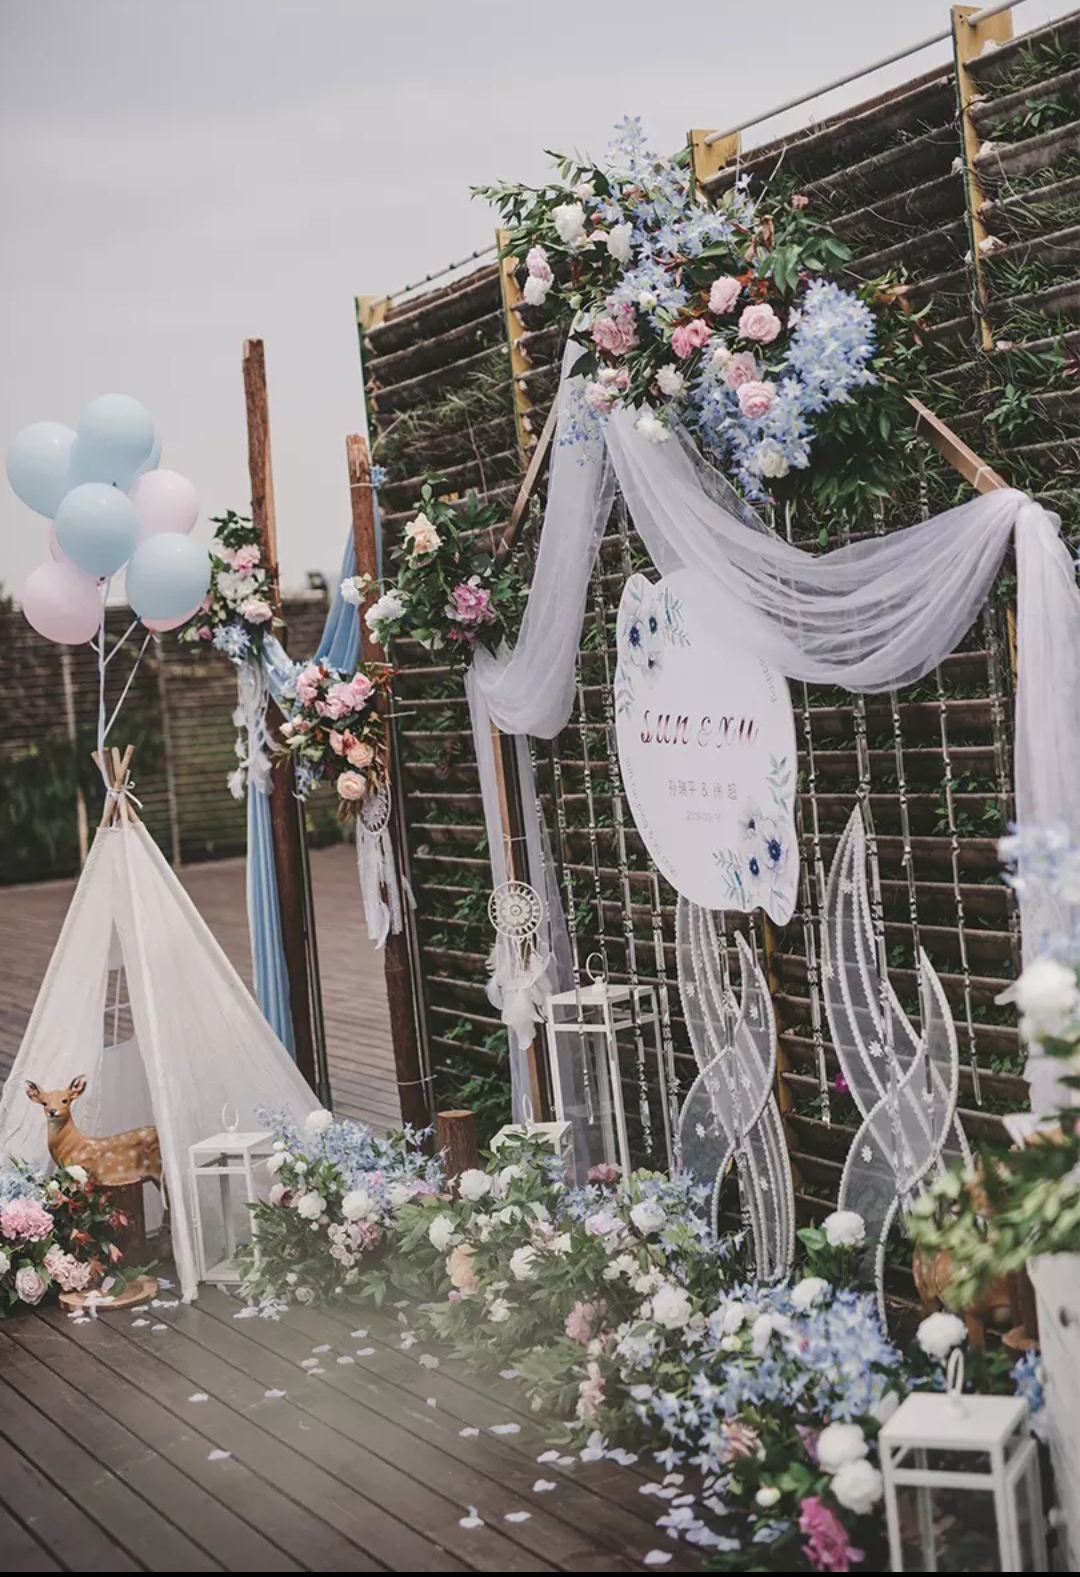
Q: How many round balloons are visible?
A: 9